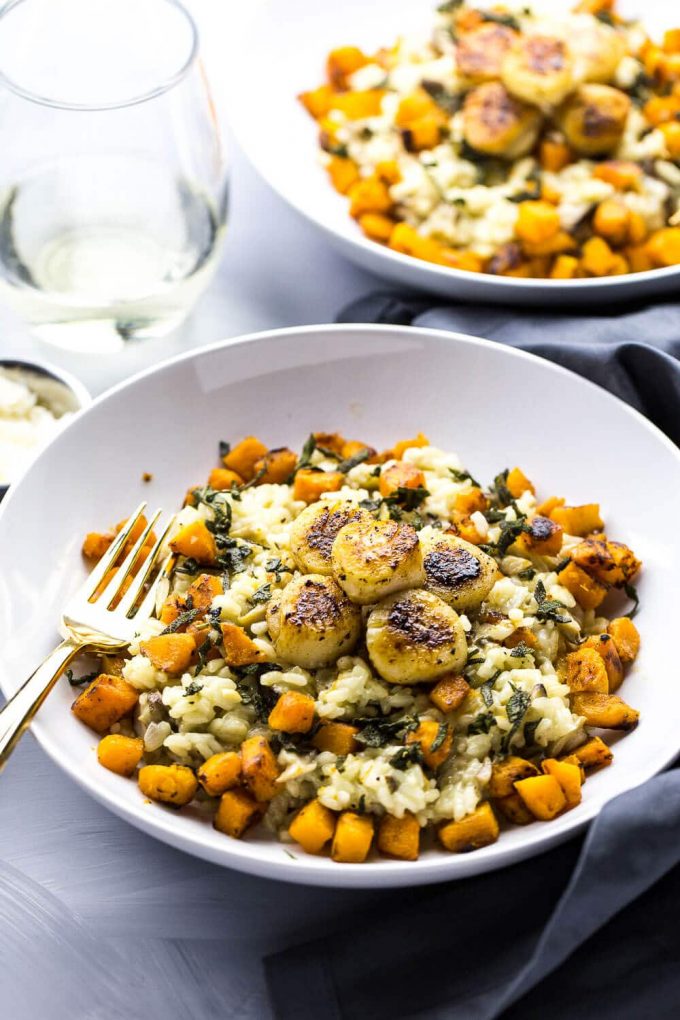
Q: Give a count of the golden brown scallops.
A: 10